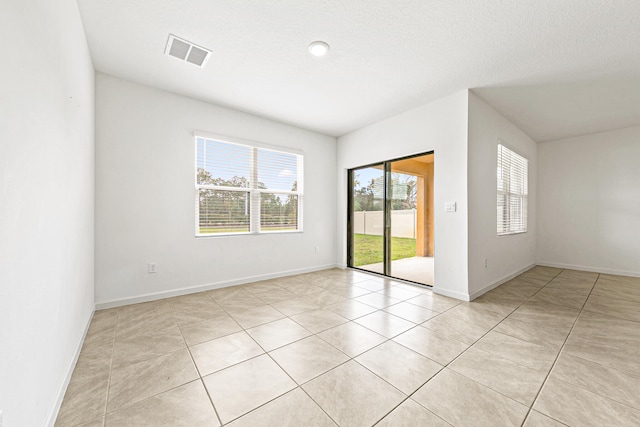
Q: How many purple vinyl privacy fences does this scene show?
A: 0